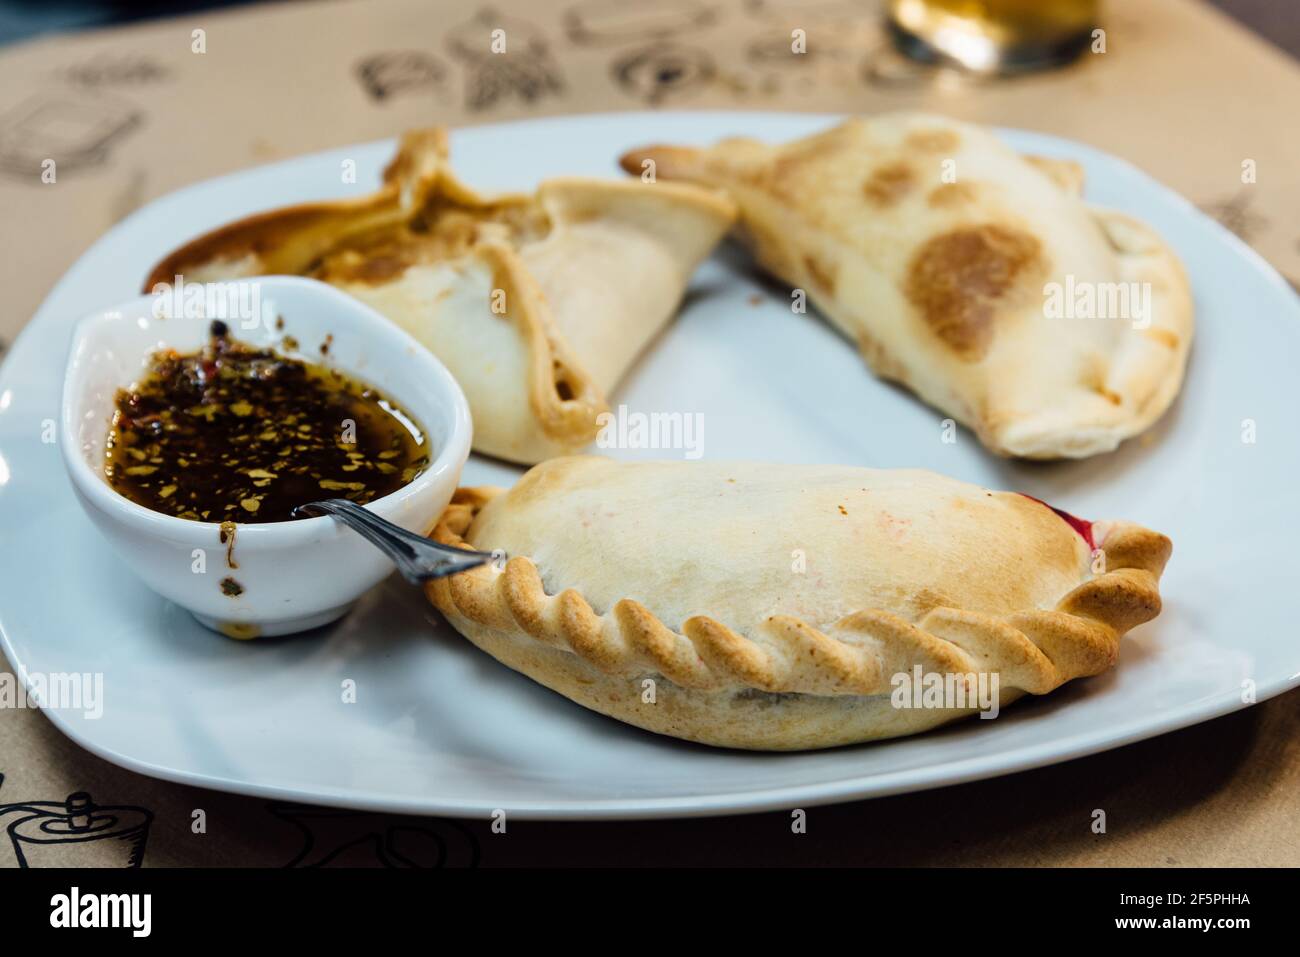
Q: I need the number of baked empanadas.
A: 3